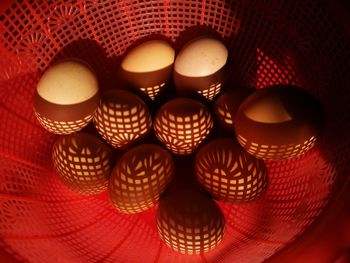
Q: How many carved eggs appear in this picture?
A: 11